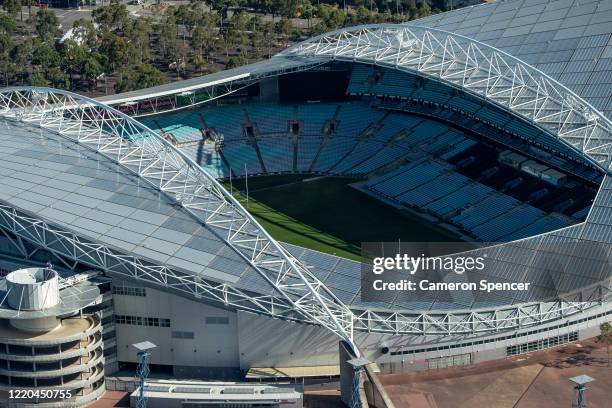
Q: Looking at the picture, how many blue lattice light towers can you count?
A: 3